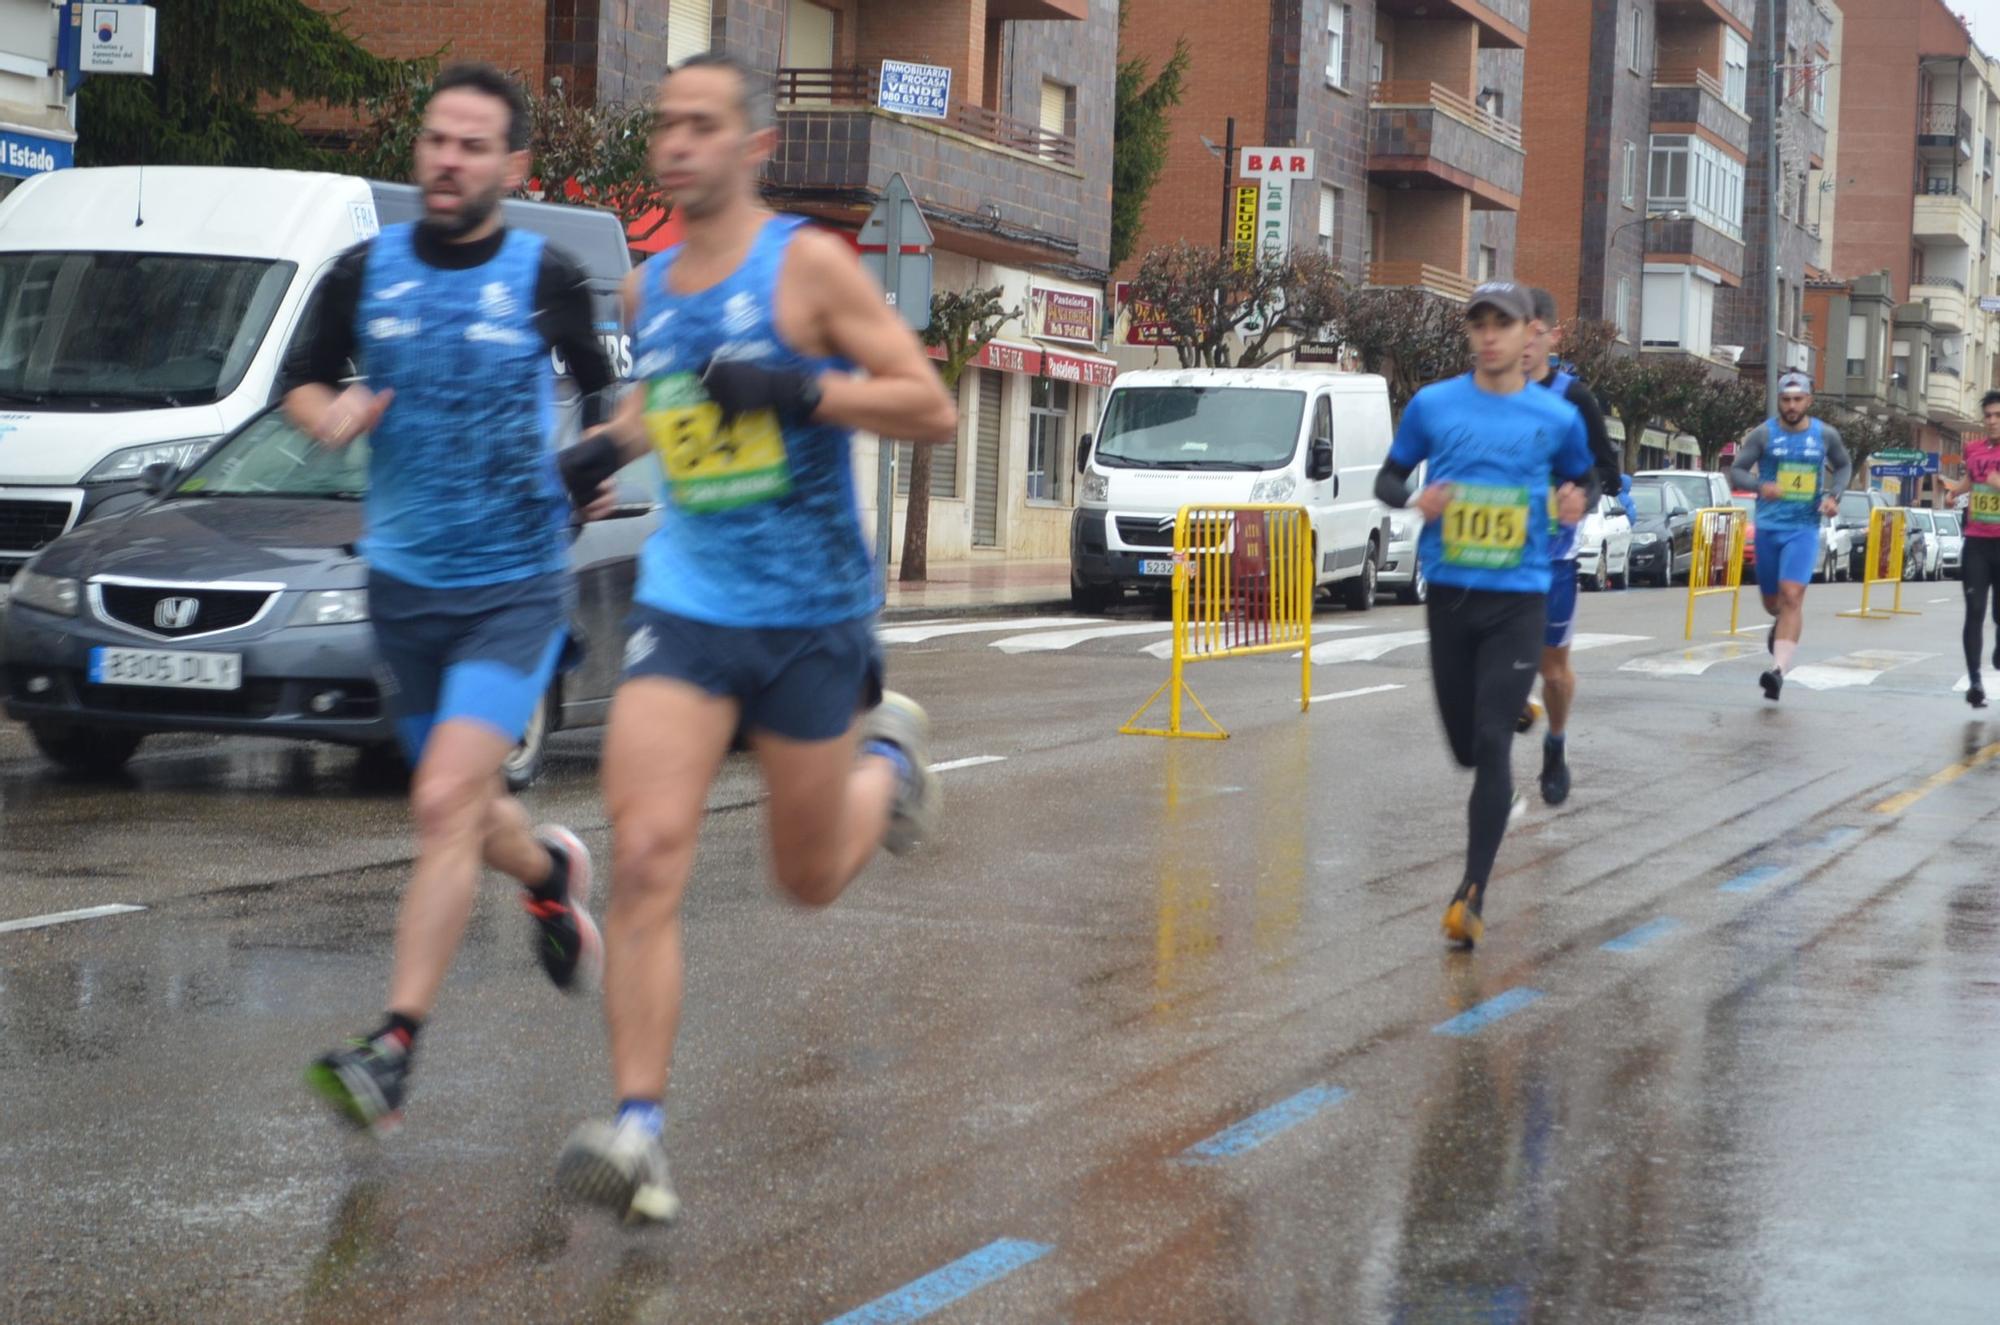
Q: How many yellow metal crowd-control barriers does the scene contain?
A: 3